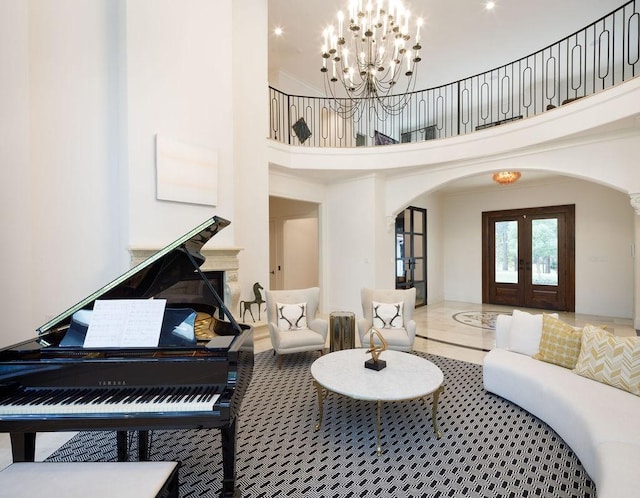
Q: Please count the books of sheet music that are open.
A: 1